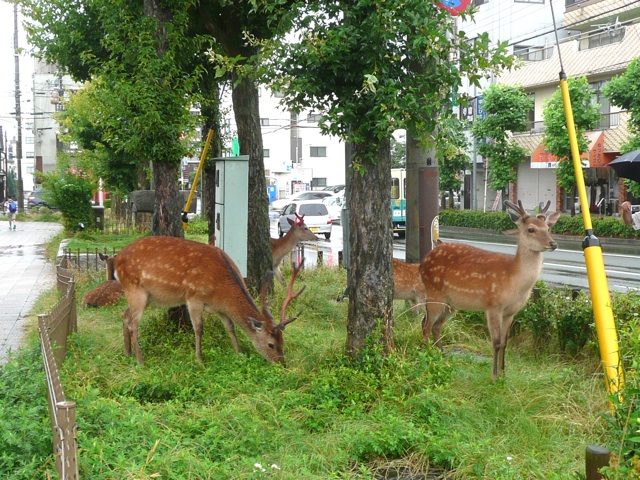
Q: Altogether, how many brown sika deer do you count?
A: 5